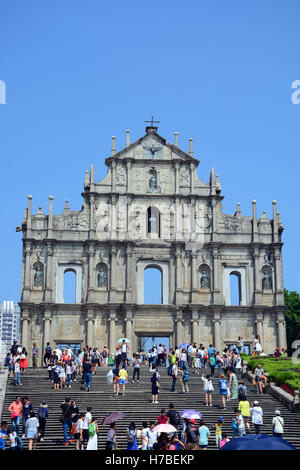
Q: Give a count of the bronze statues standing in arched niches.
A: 6